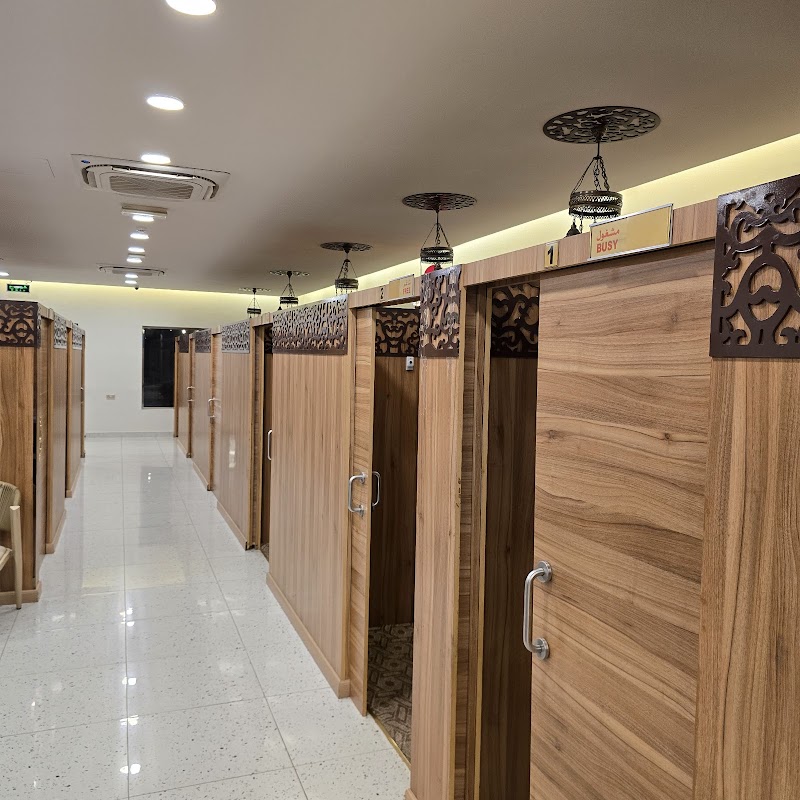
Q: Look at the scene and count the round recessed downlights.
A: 10